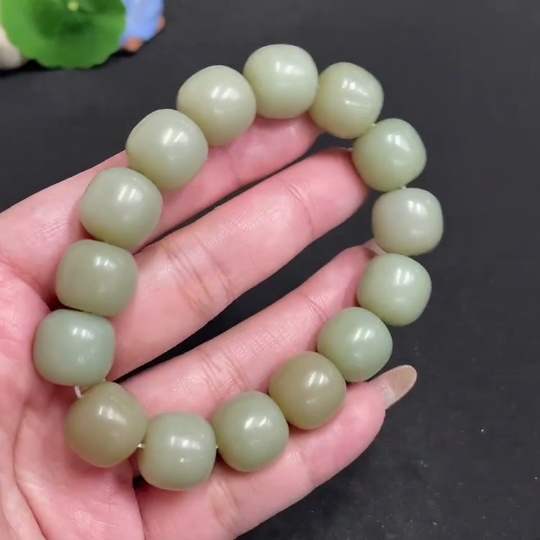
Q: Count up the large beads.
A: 15